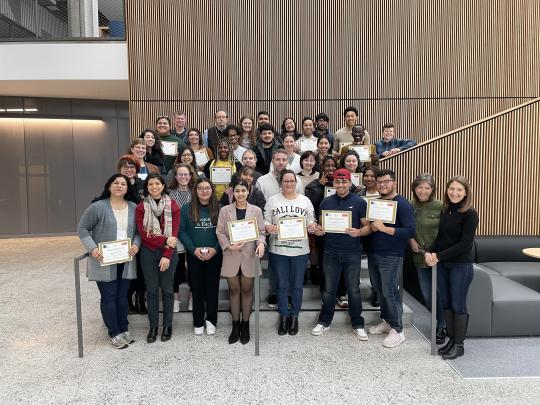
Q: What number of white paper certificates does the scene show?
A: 14